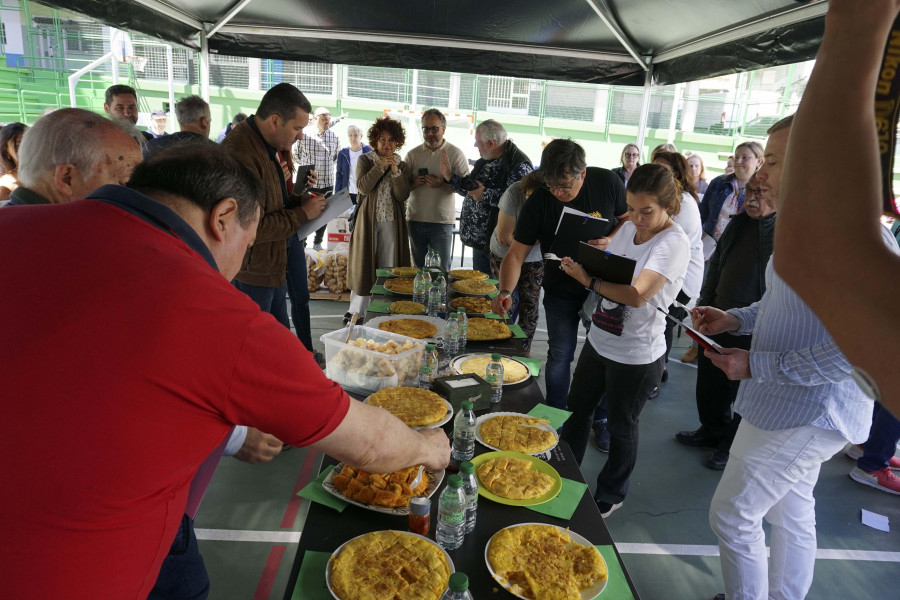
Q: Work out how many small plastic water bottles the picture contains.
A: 14